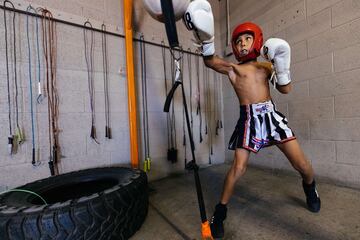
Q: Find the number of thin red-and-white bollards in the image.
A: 0